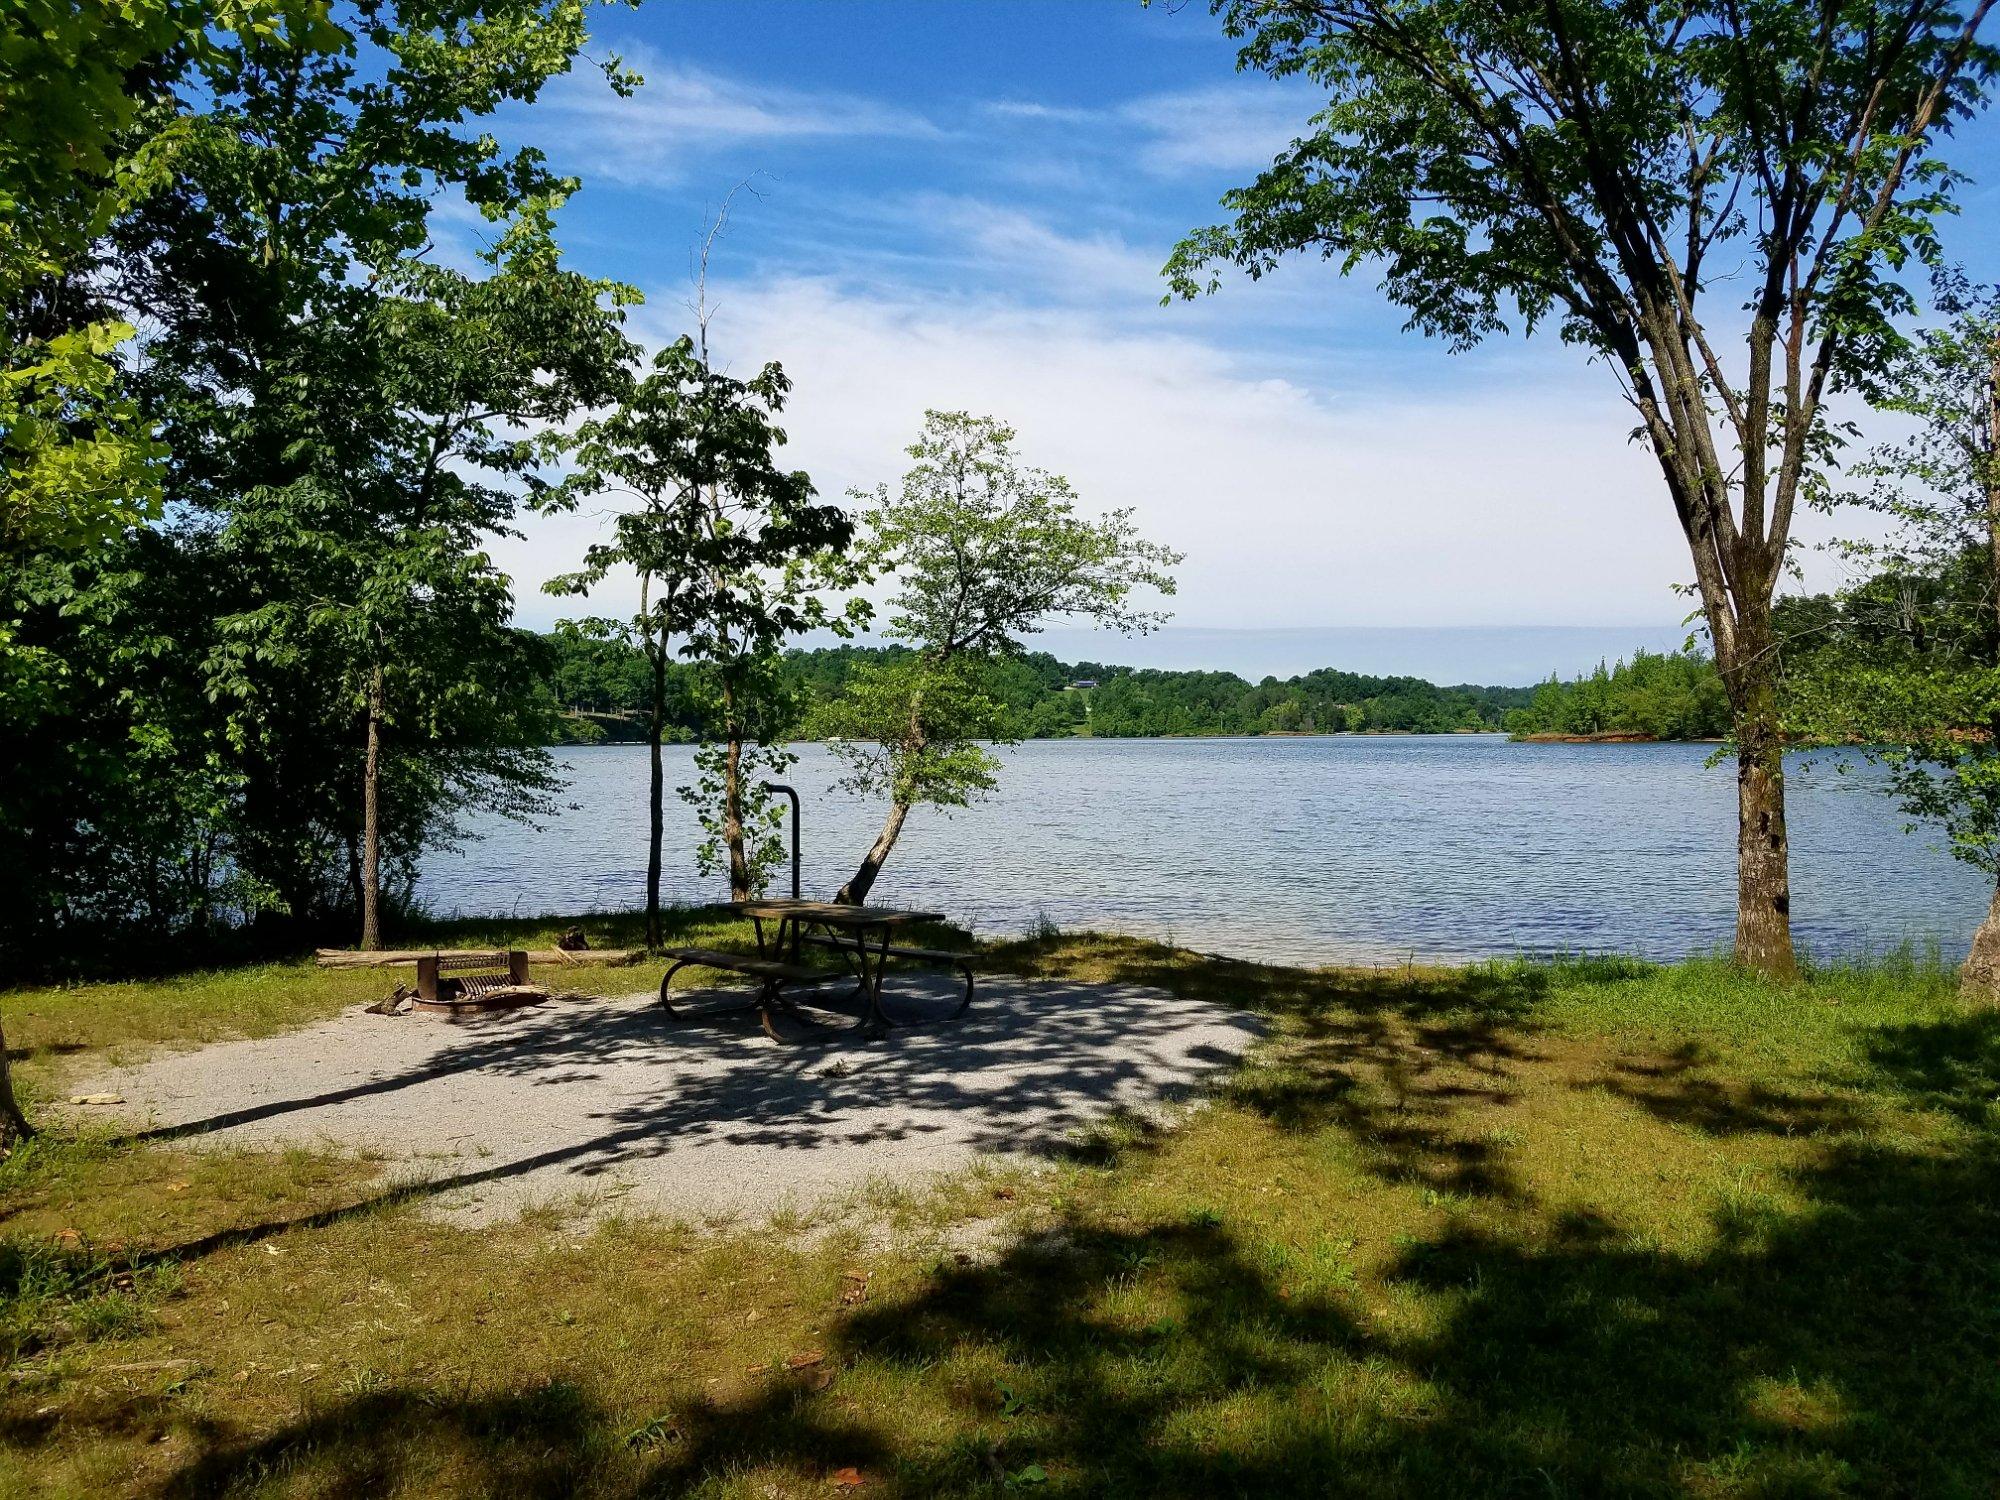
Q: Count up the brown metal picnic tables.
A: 1